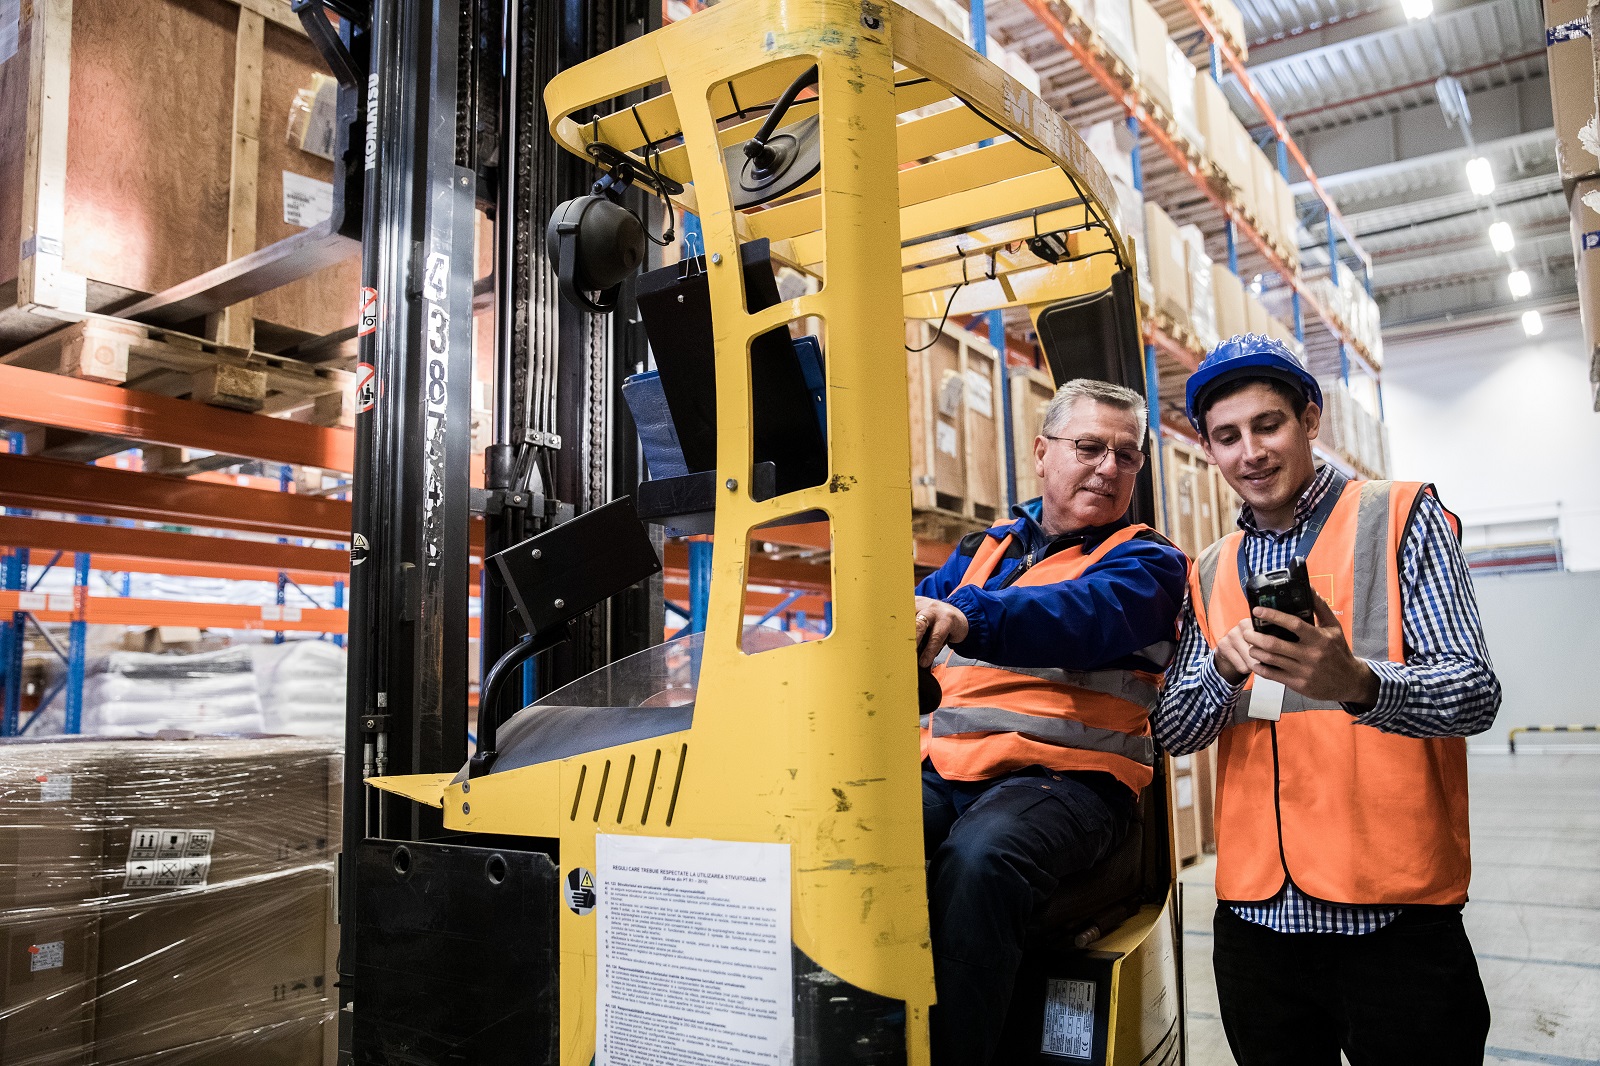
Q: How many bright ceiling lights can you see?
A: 5